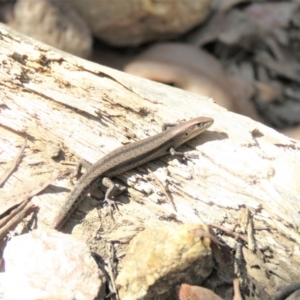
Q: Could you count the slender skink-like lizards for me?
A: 1